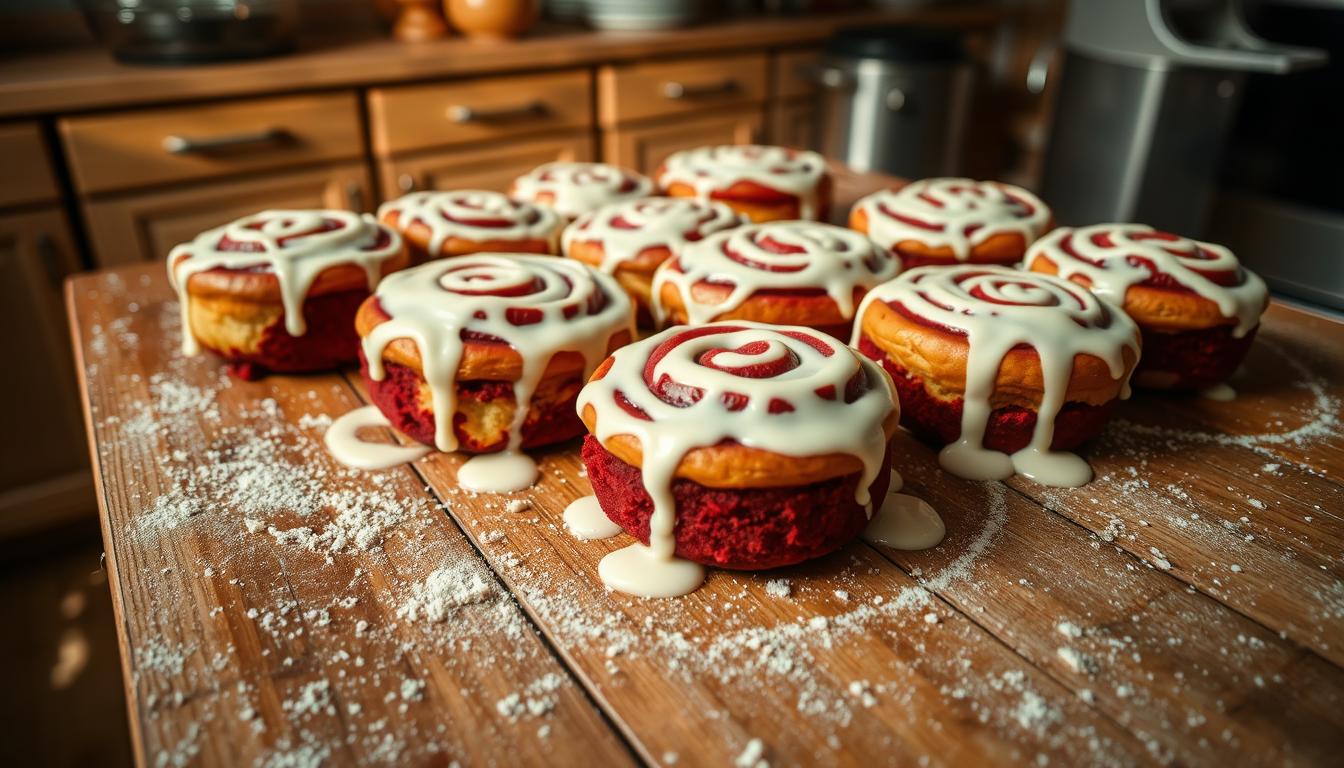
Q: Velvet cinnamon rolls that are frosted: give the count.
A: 11